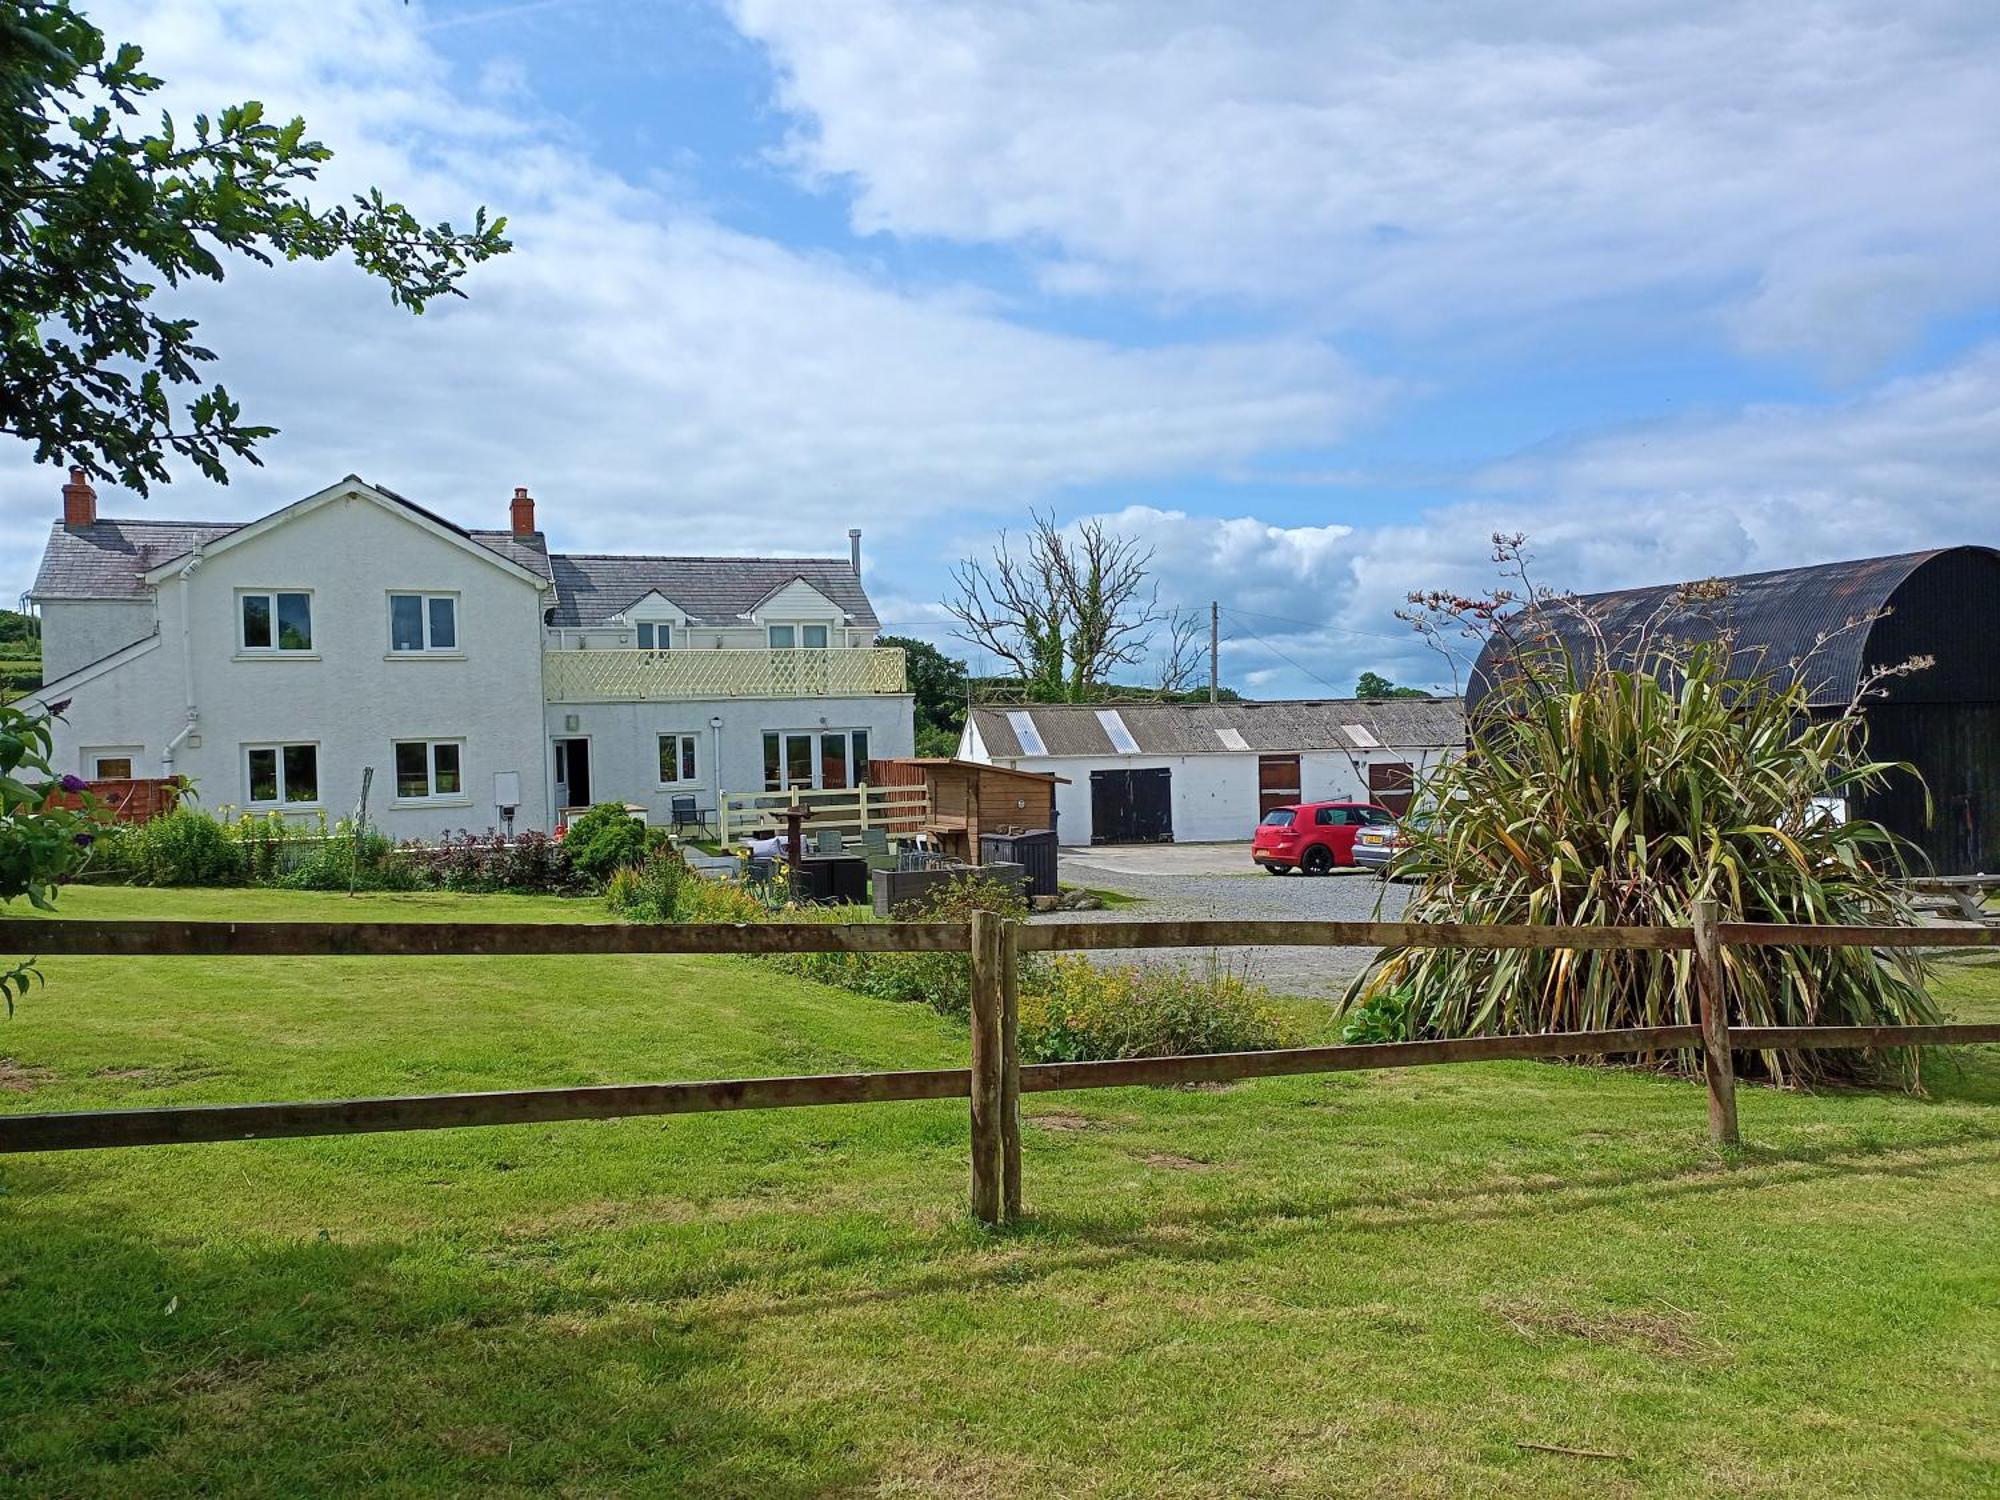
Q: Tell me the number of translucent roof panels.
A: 4